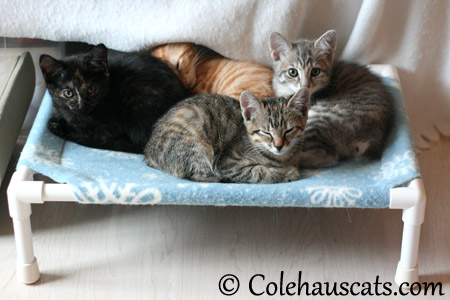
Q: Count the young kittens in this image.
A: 4